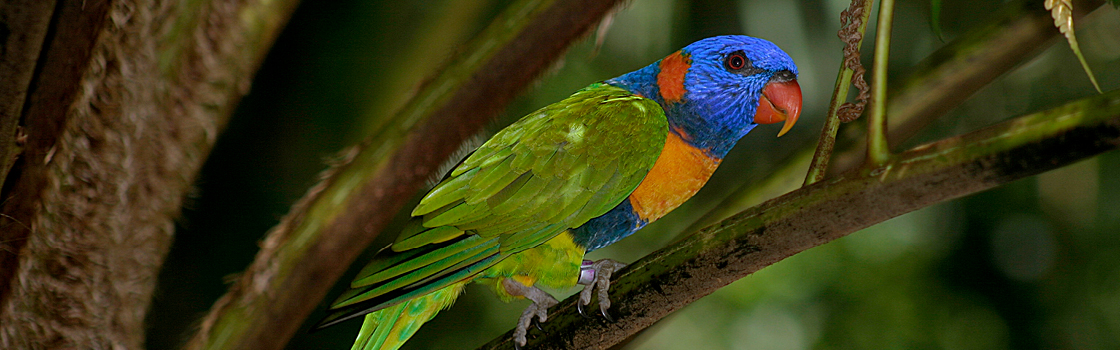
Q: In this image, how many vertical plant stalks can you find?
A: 2